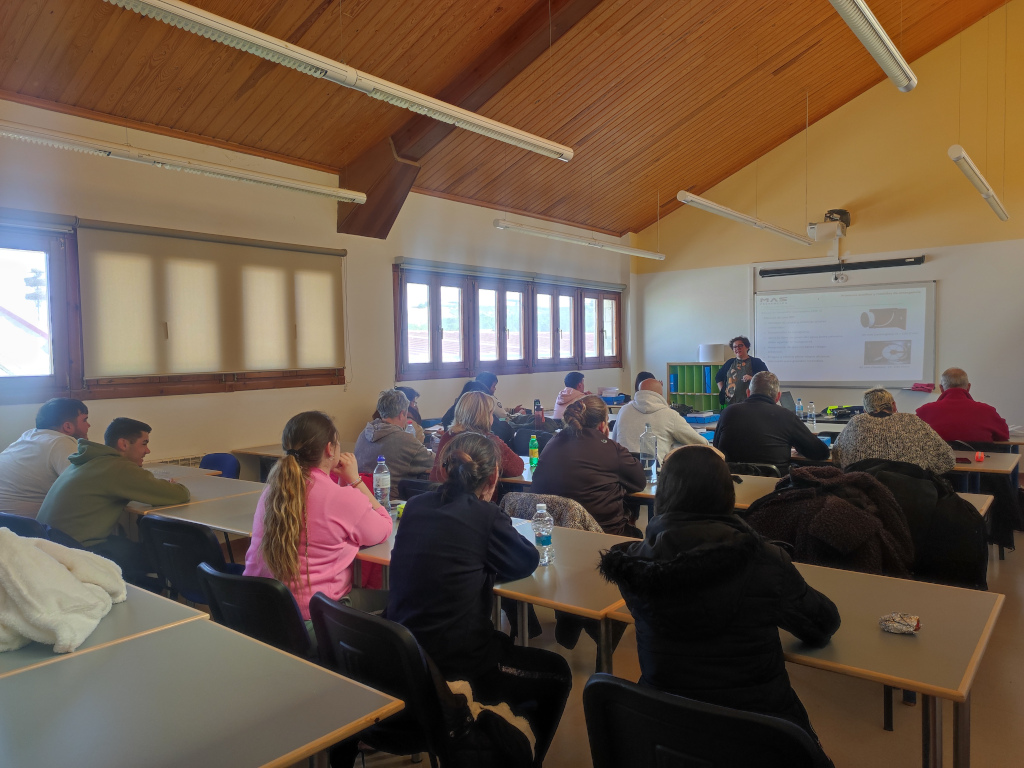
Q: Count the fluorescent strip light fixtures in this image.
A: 6